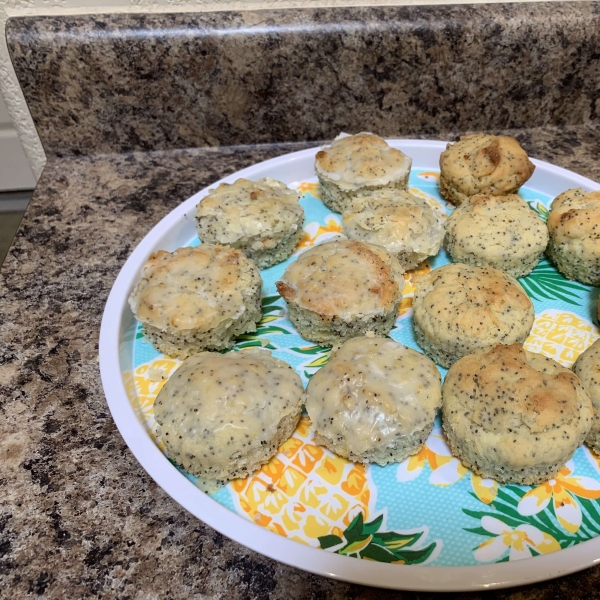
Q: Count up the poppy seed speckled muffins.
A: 13